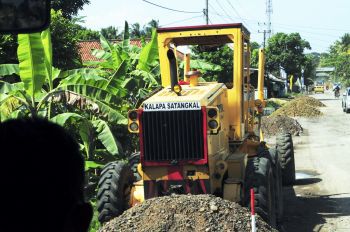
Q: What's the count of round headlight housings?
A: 4